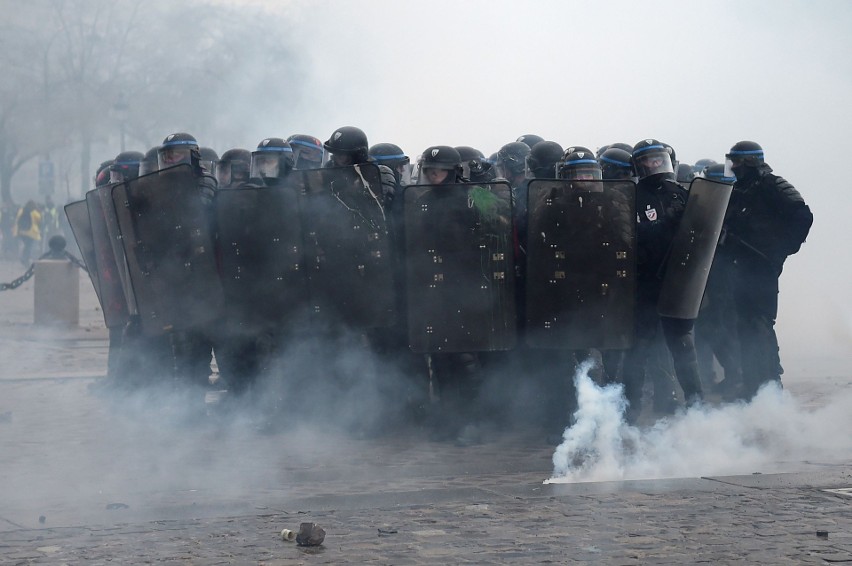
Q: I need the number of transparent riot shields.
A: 8